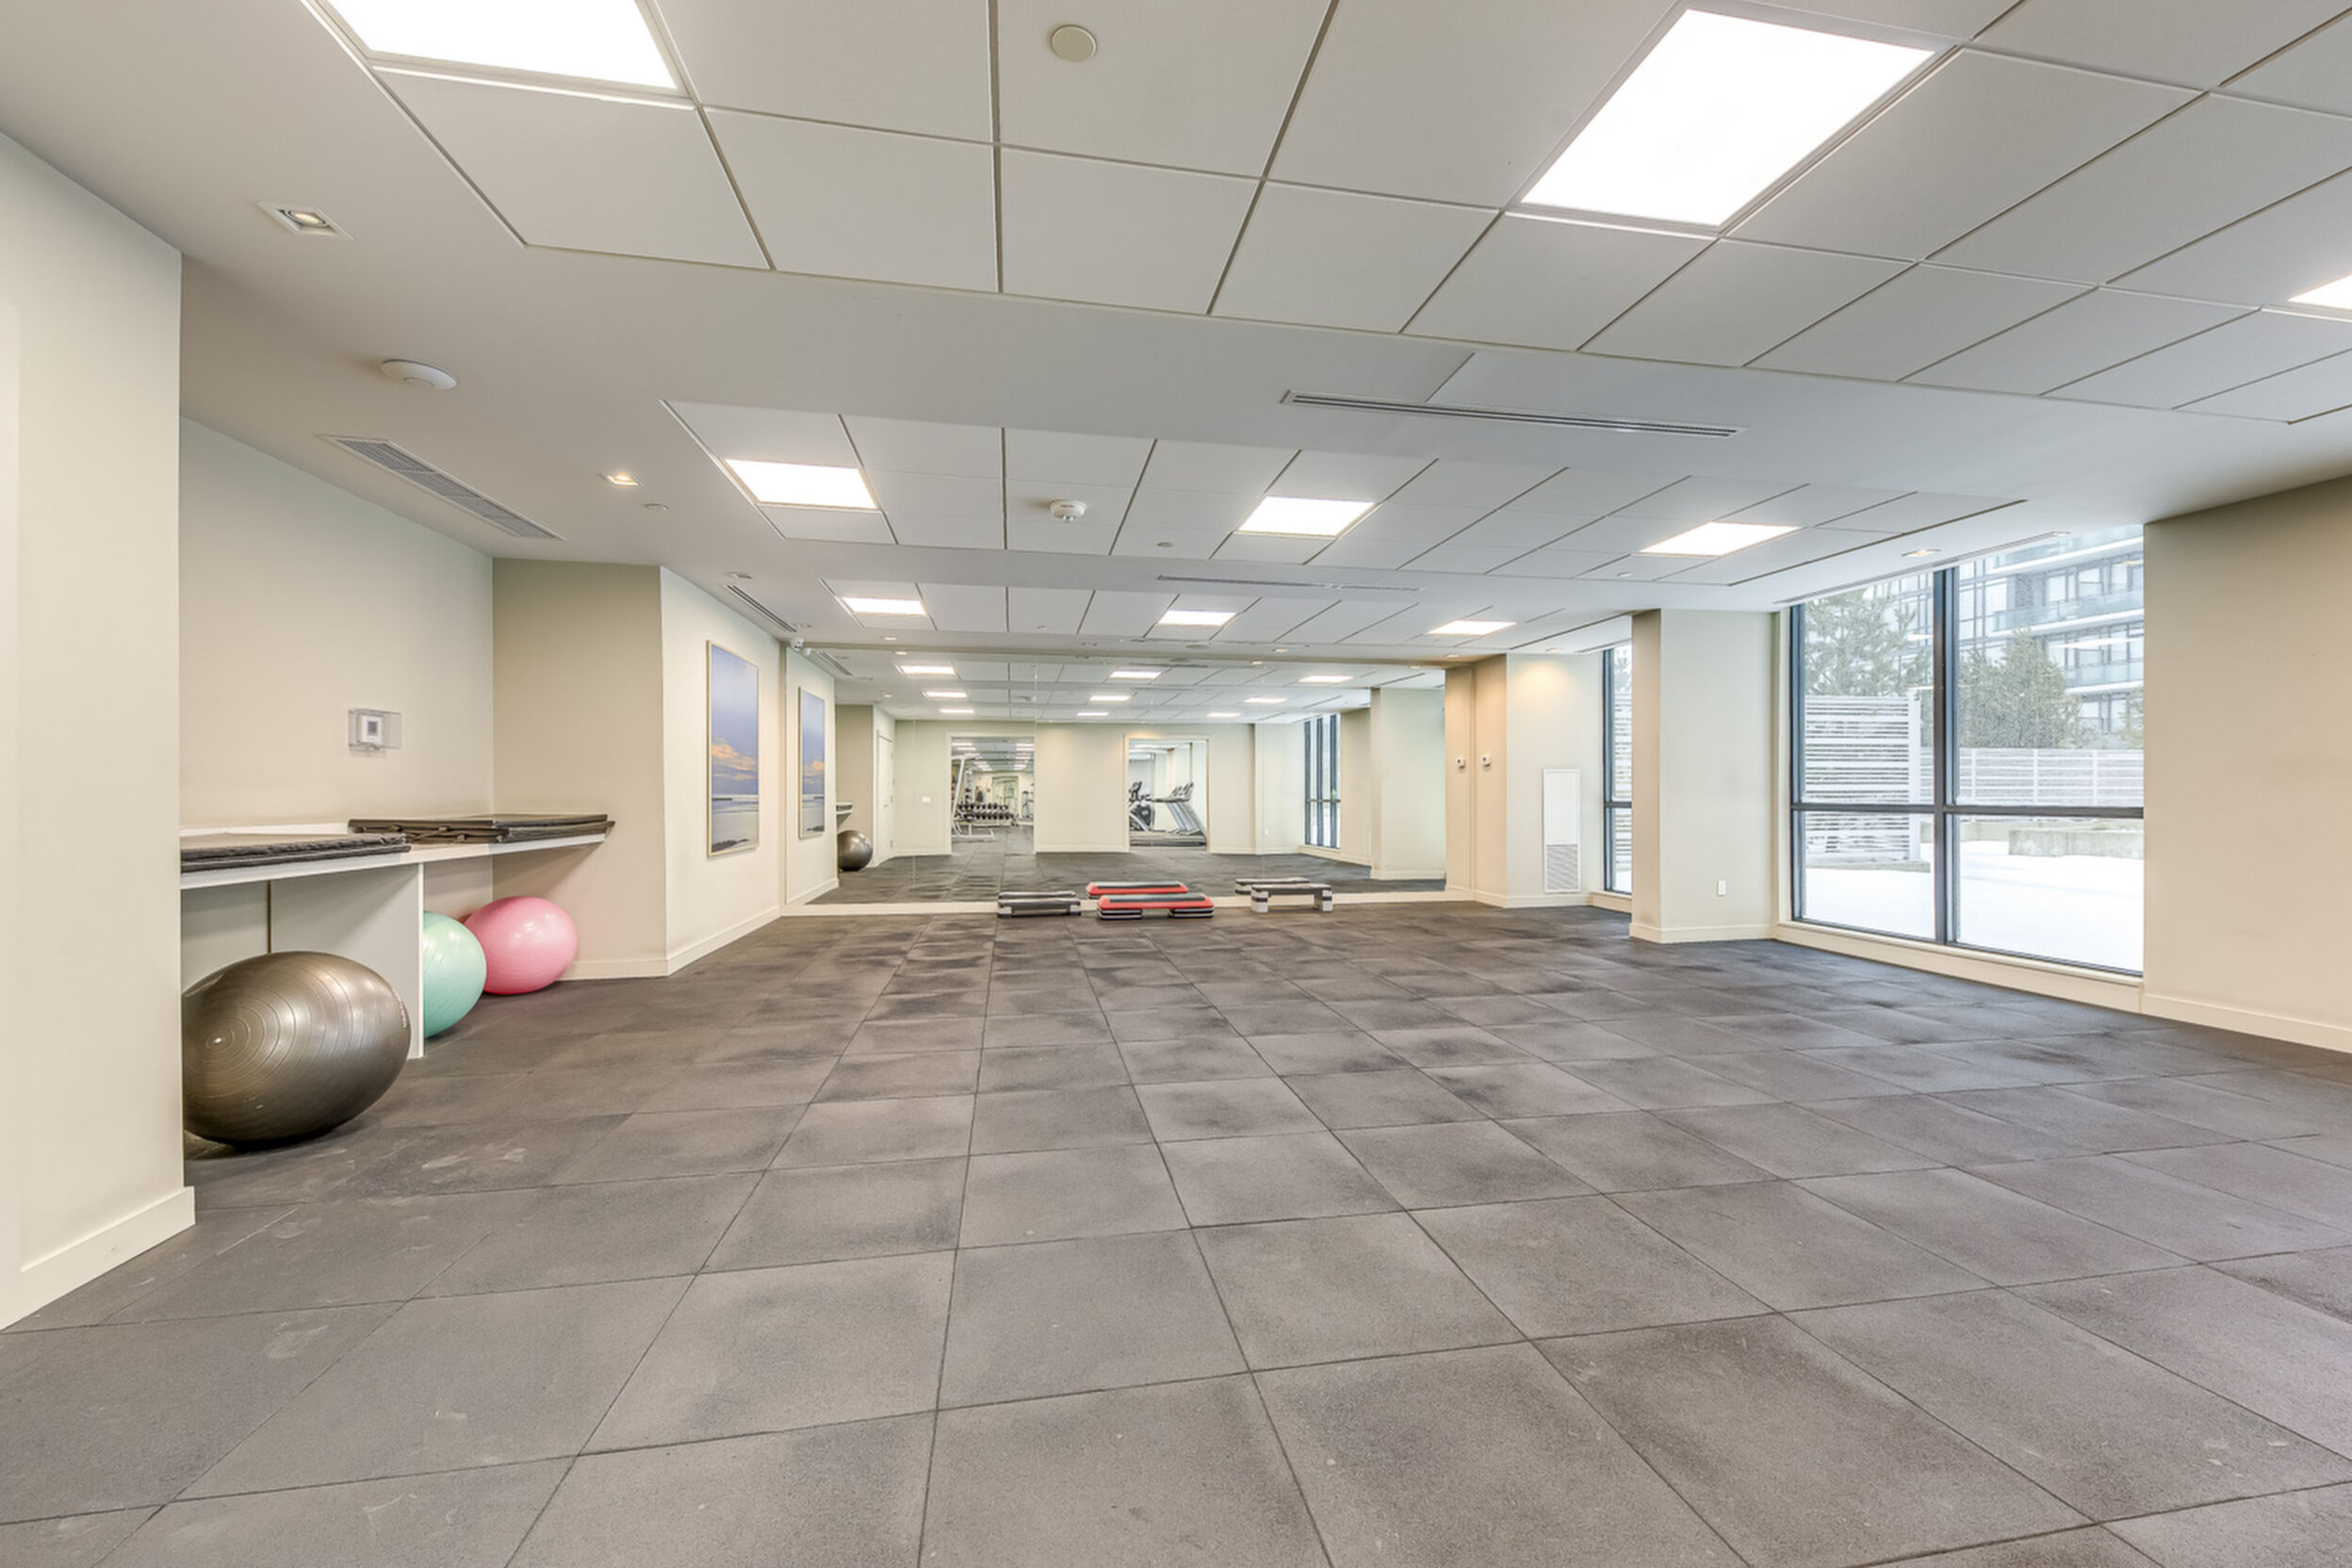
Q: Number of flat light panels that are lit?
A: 9